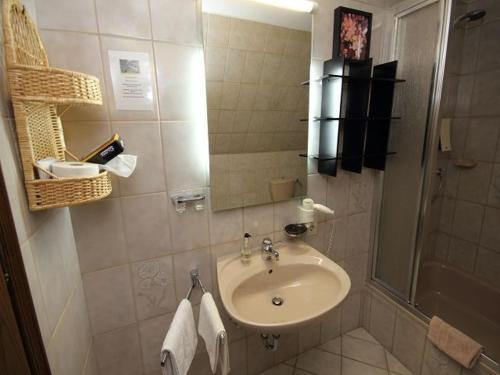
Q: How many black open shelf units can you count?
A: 1